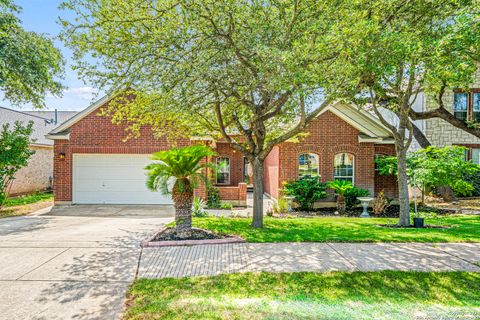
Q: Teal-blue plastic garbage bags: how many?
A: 0